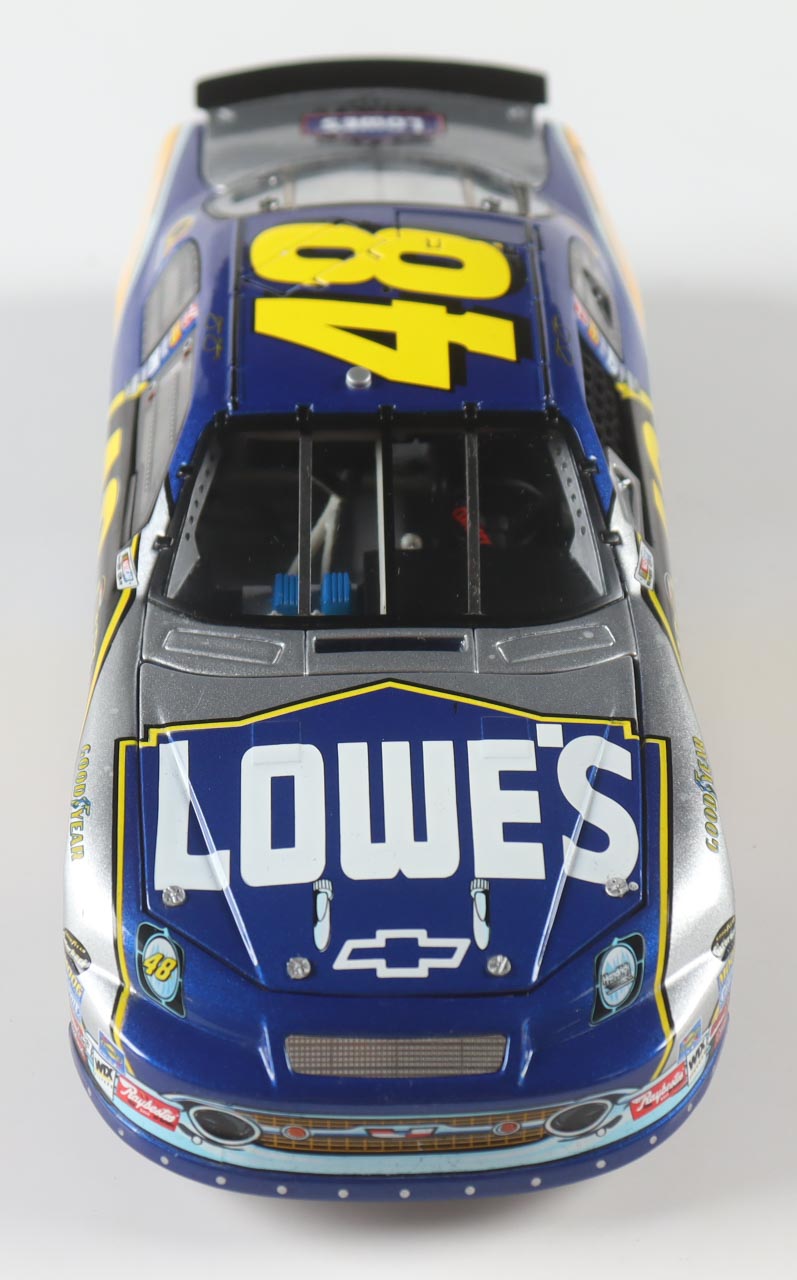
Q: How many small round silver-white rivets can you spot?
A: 12